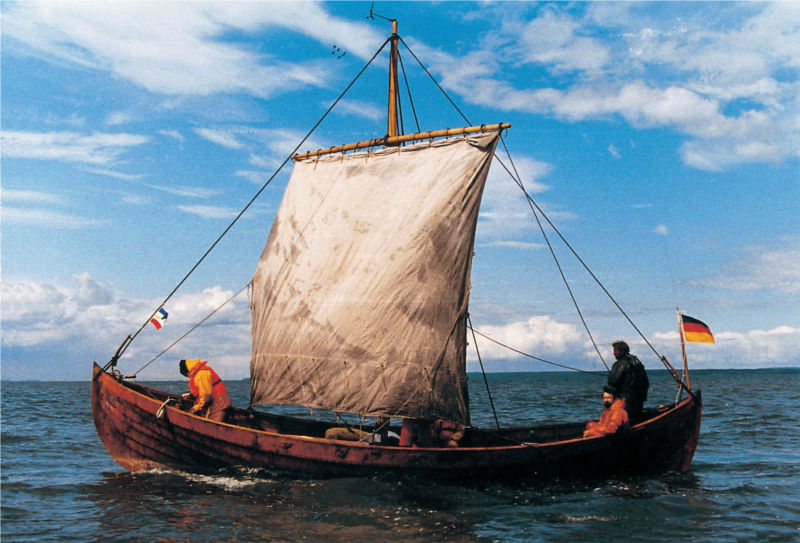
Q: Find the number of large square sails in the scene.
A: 1